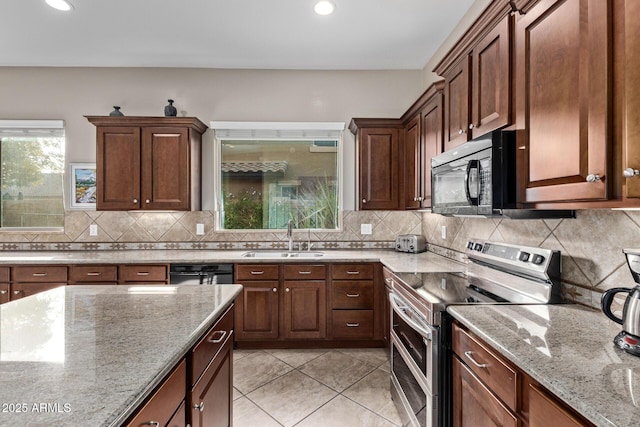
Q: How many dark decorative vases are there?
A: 2